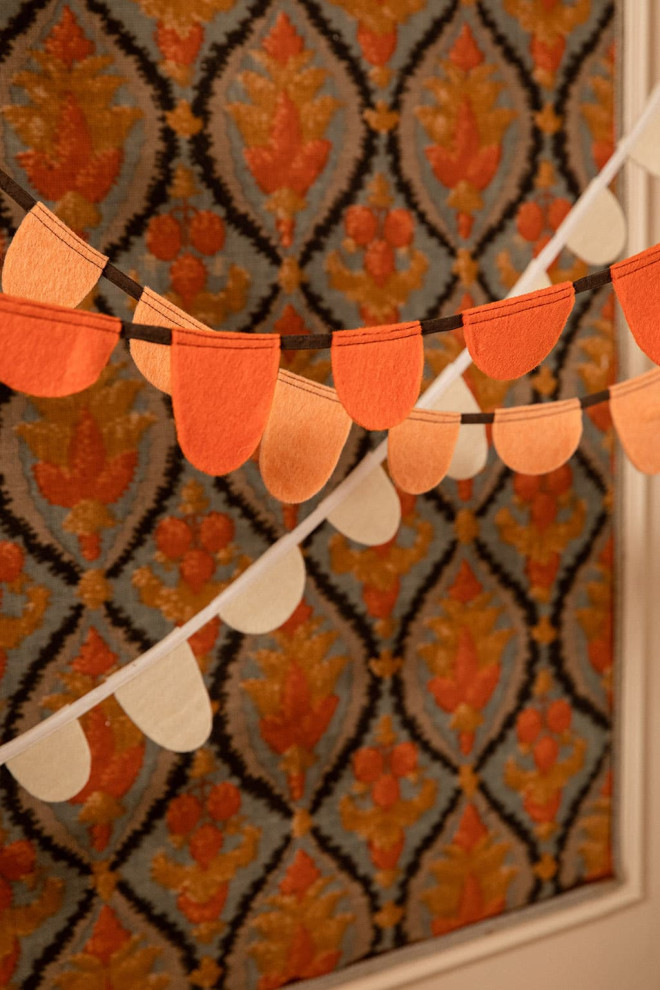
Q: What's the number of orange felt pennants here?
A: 11